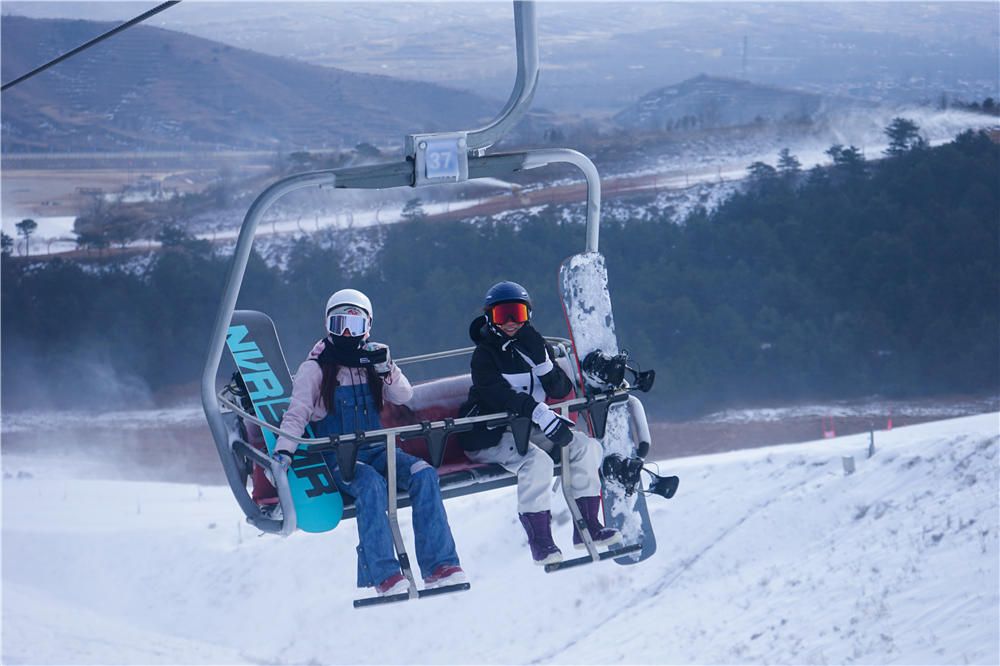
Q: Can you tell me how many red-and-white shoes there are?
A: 2